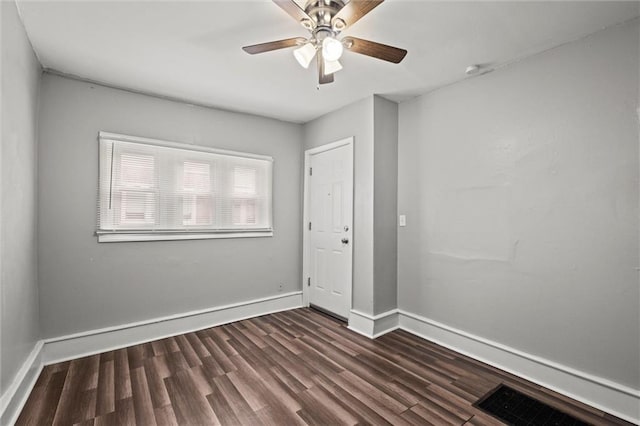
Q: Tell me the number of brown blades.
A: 5